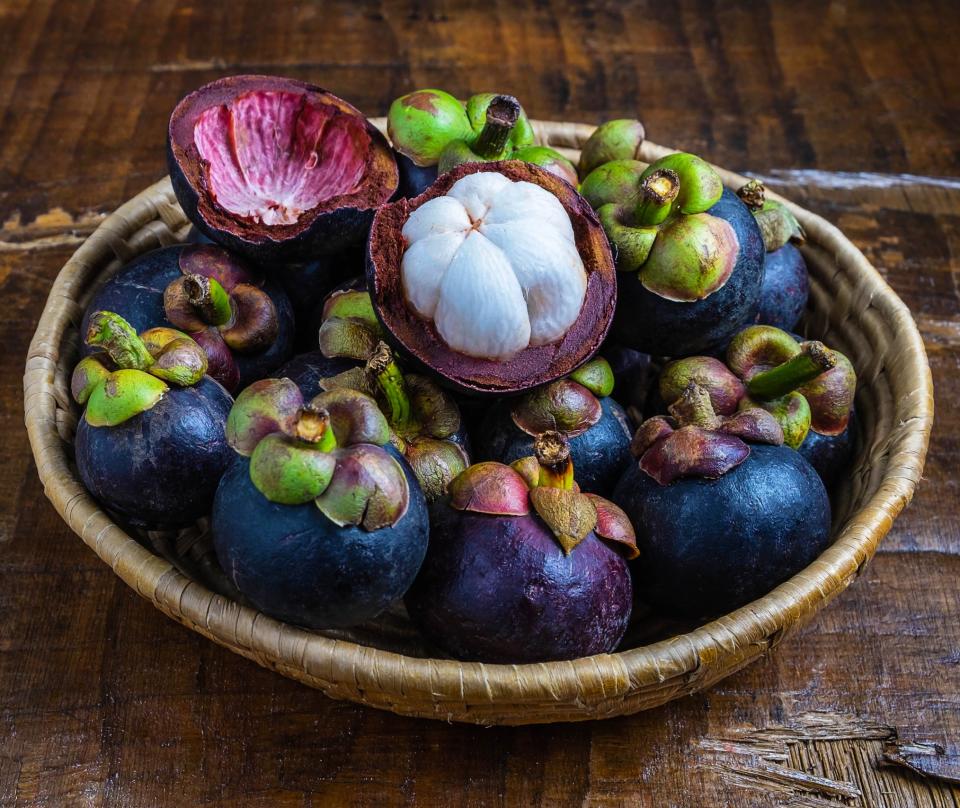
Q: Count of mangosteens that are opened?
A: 1